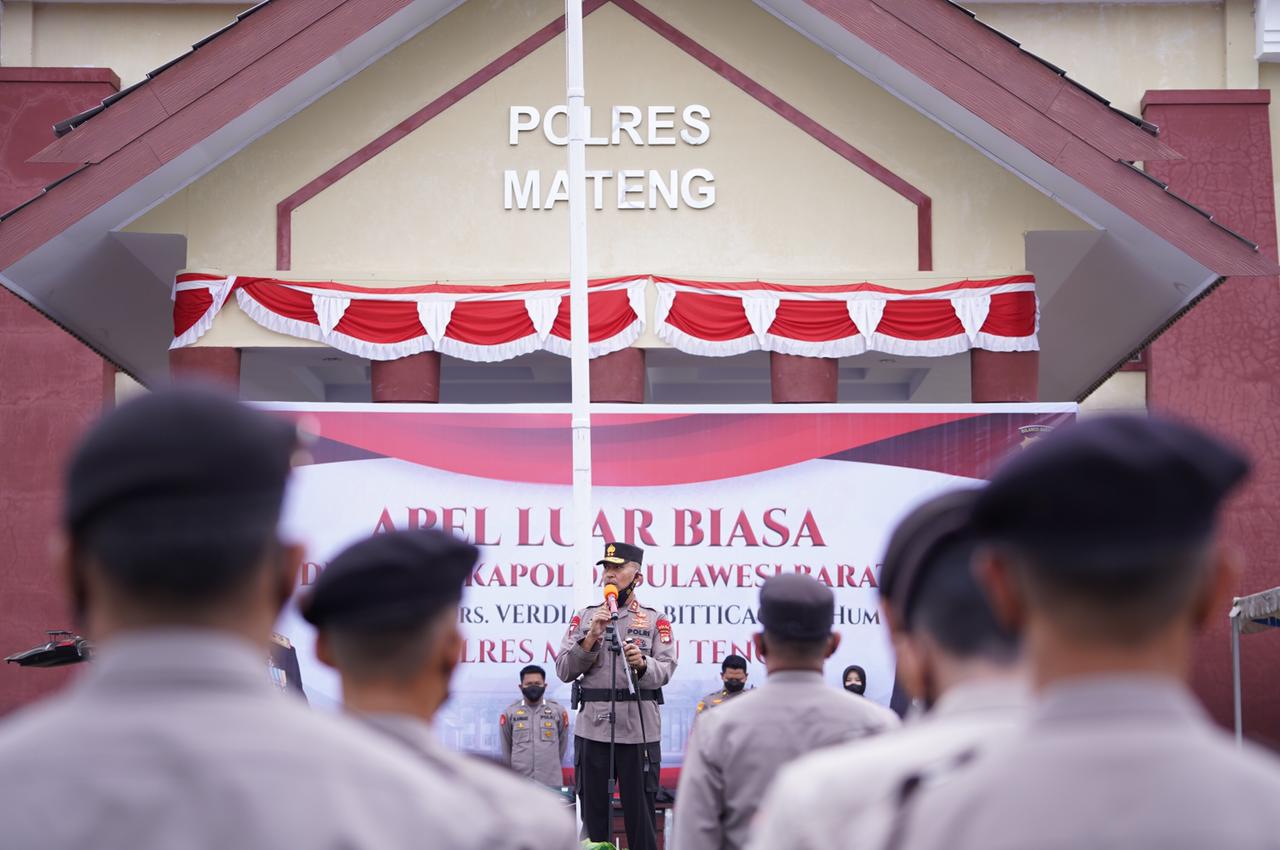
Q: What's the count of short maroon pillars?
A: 5